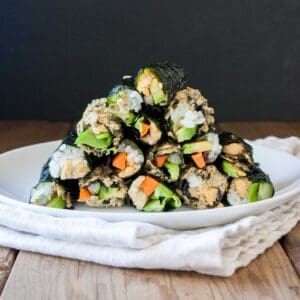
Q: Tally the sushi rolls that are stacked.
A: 15